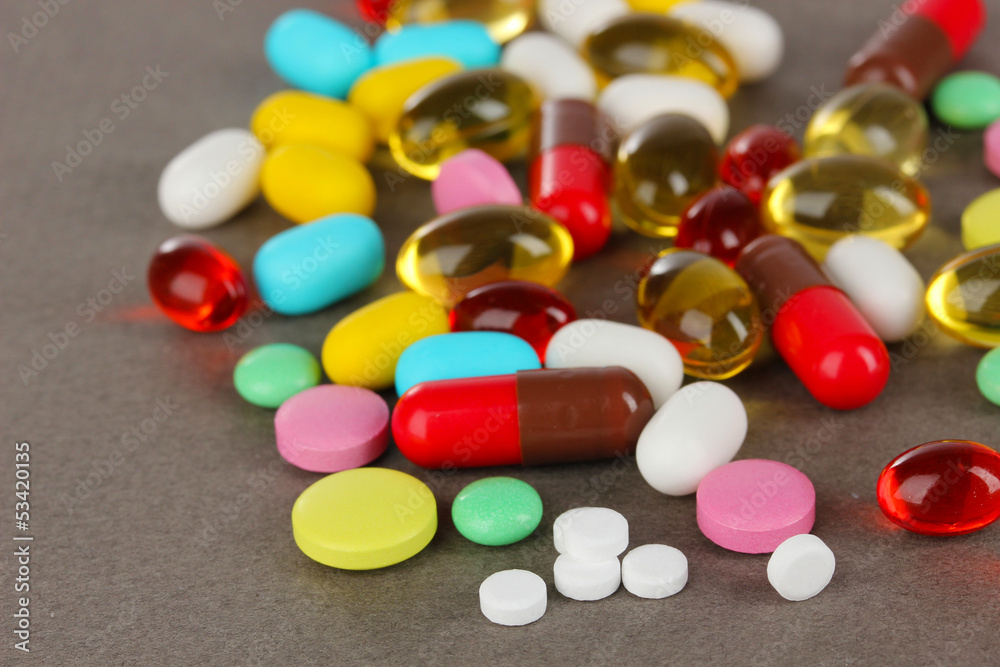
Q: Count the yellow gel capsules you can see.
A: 9